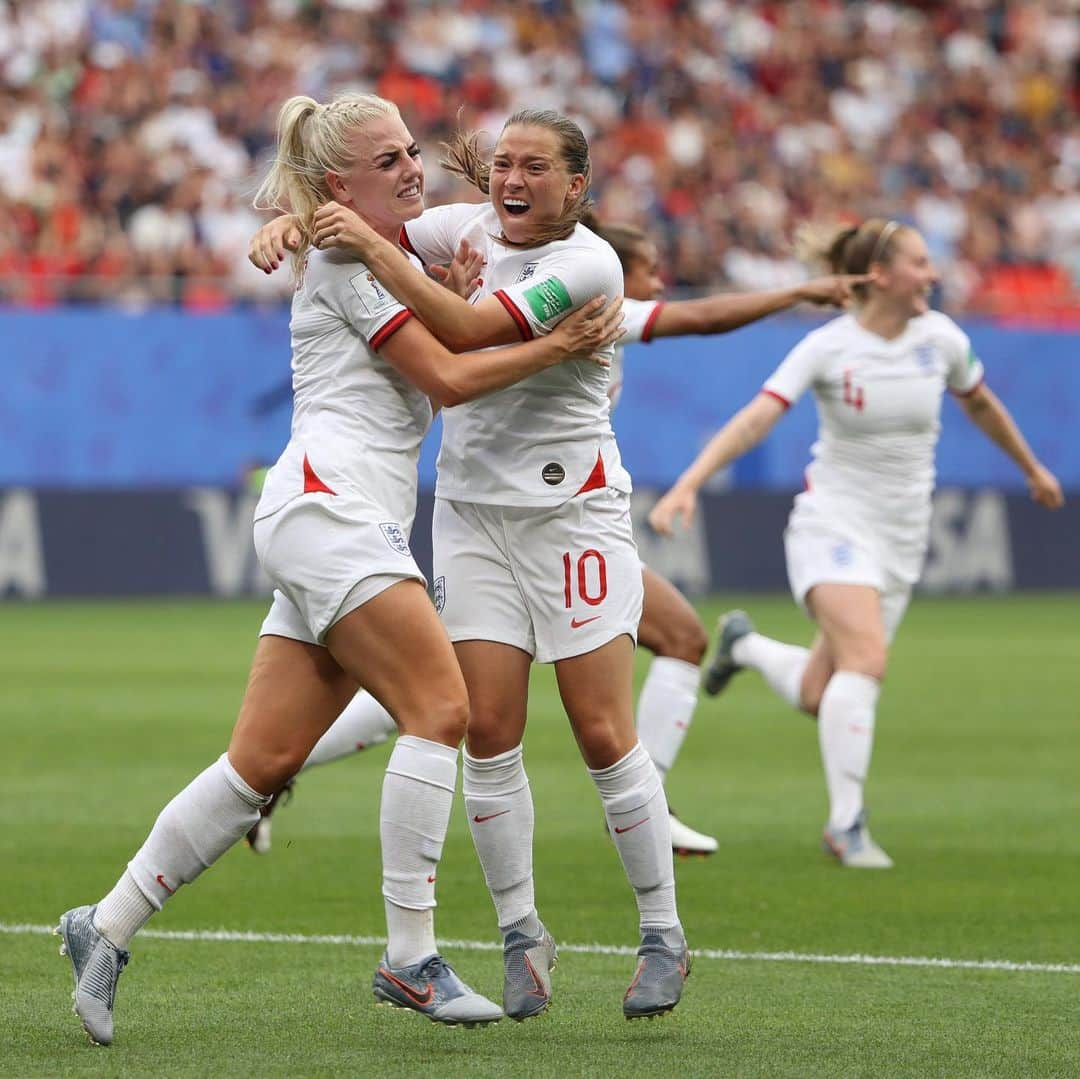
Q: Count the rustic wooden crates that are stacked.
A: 0